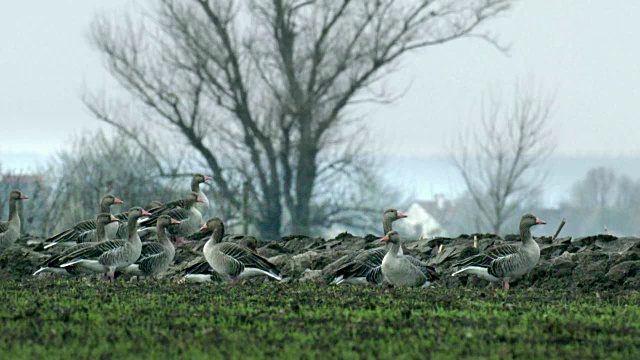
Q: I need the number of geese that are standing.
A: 12